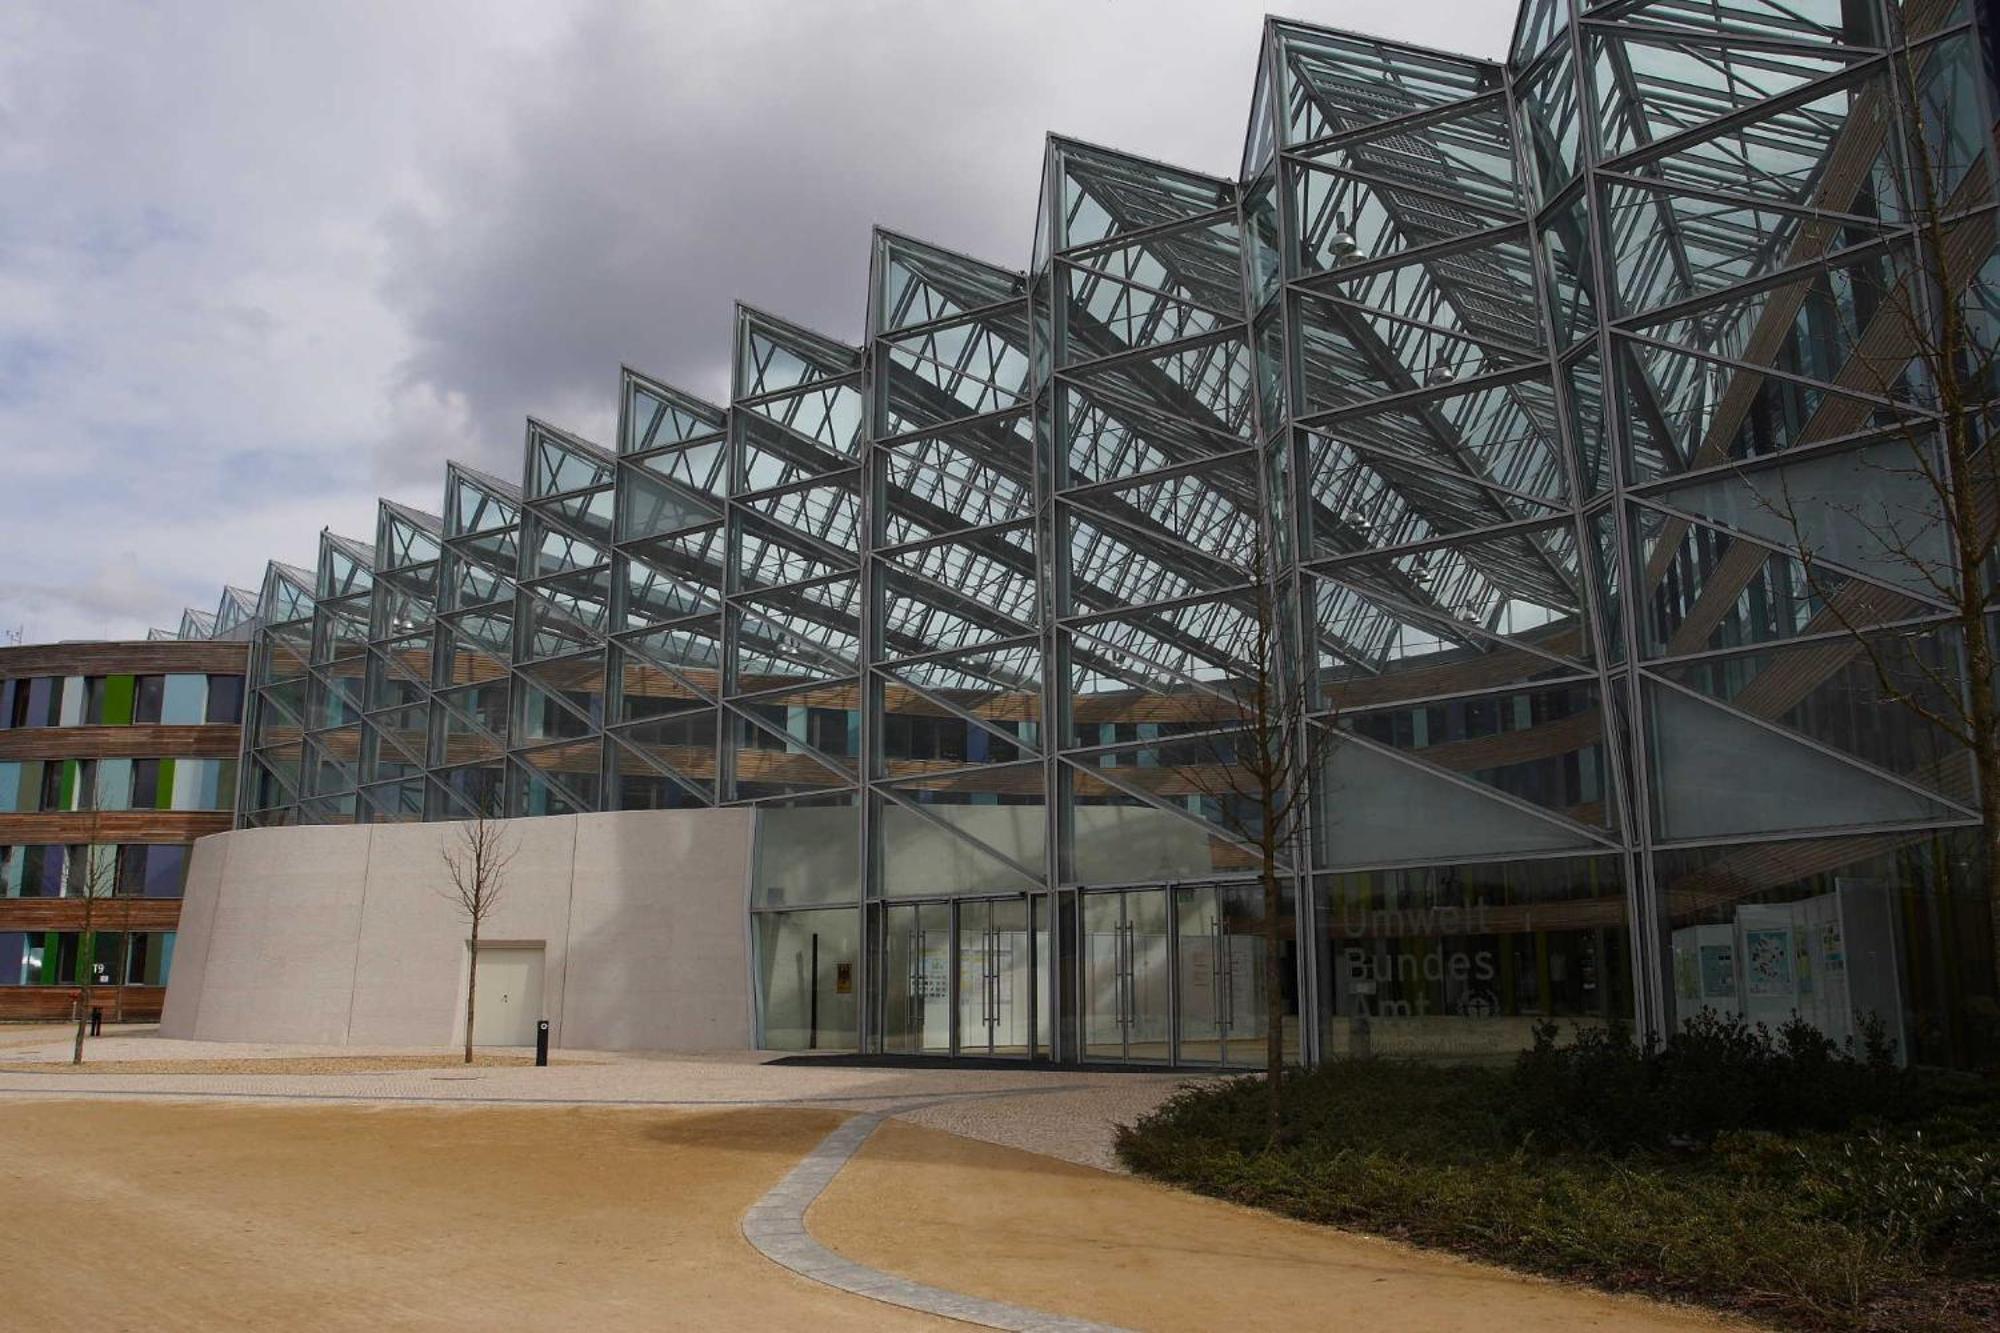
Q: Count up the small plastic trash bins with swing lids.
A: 0